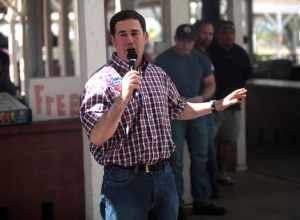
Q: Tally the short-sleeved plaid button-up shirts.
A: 1